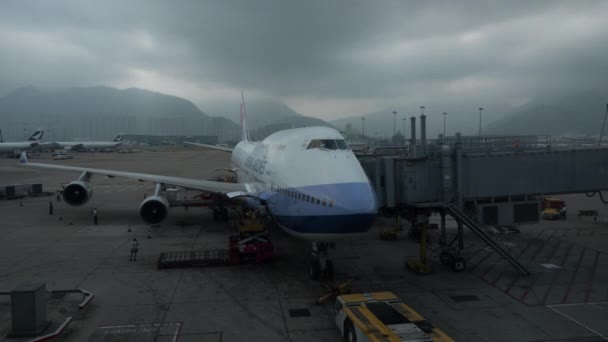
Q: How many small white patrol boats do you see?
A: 0